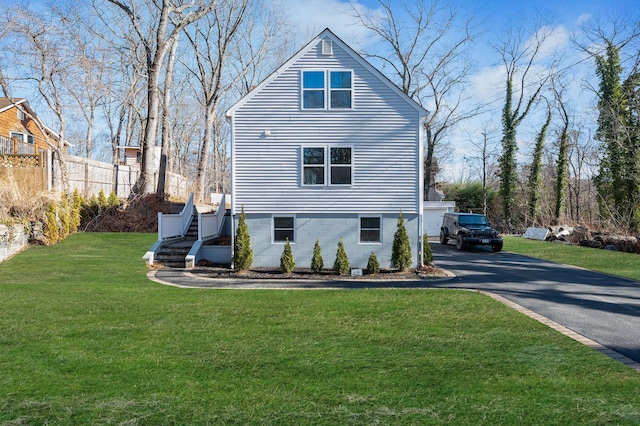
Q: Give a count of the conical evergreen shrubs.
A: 7